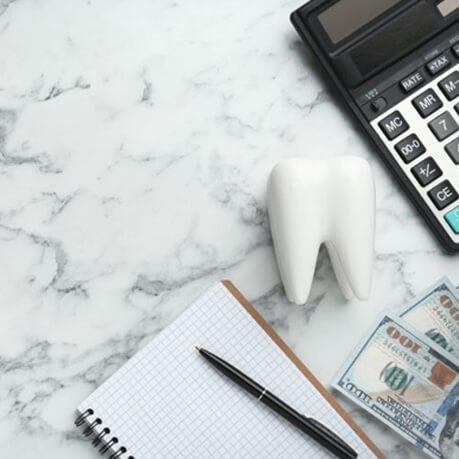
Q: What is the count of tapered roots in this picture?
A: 3